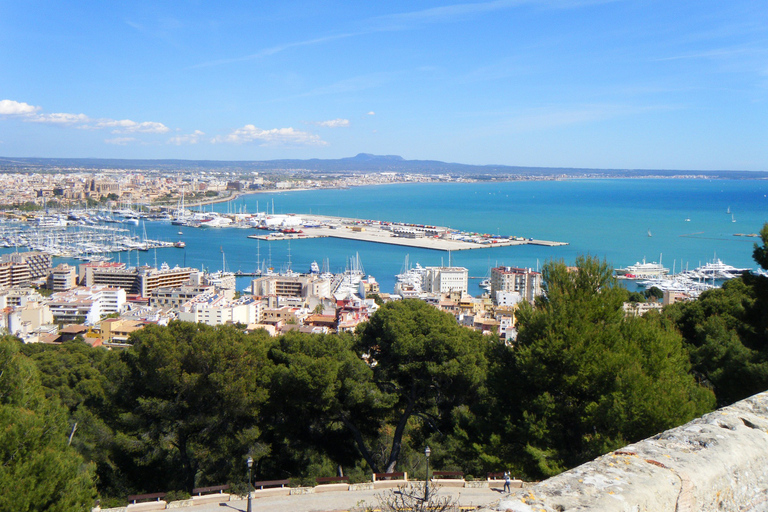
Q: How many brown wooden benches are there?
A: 7